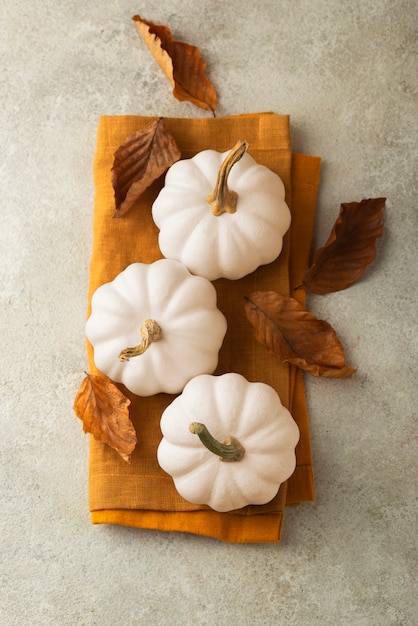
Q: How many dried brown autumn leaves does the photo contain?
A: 5